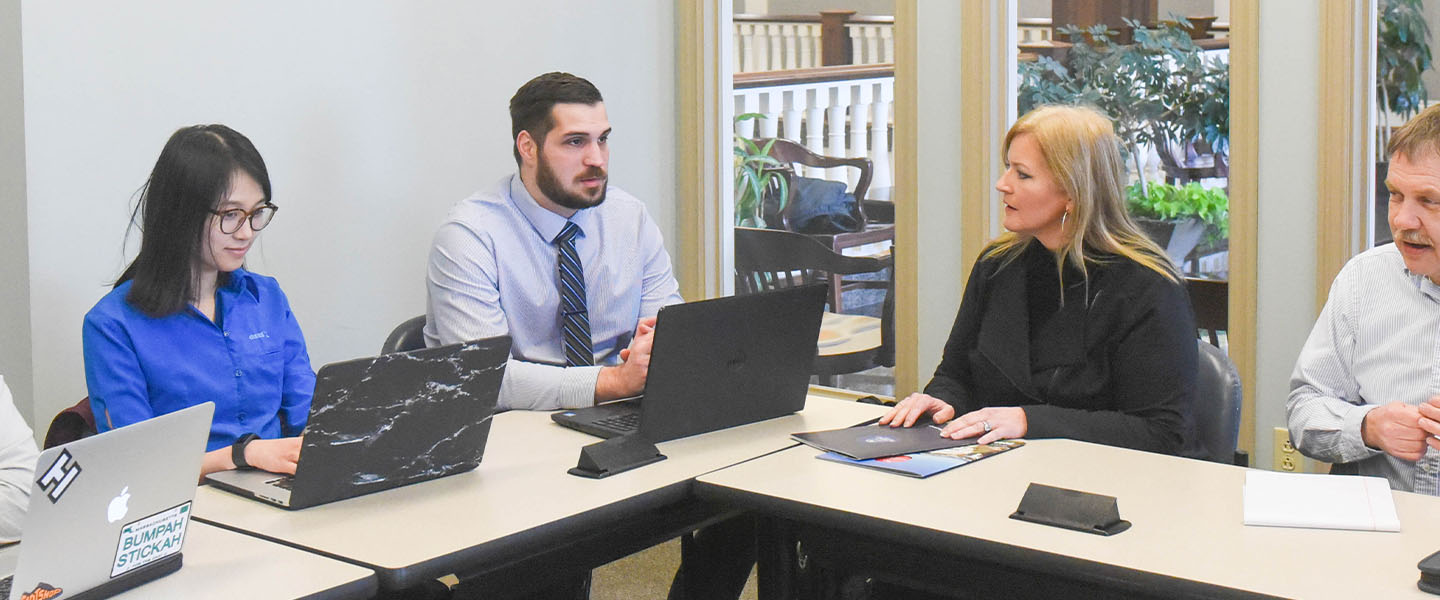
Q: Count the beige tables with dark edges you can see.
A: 3